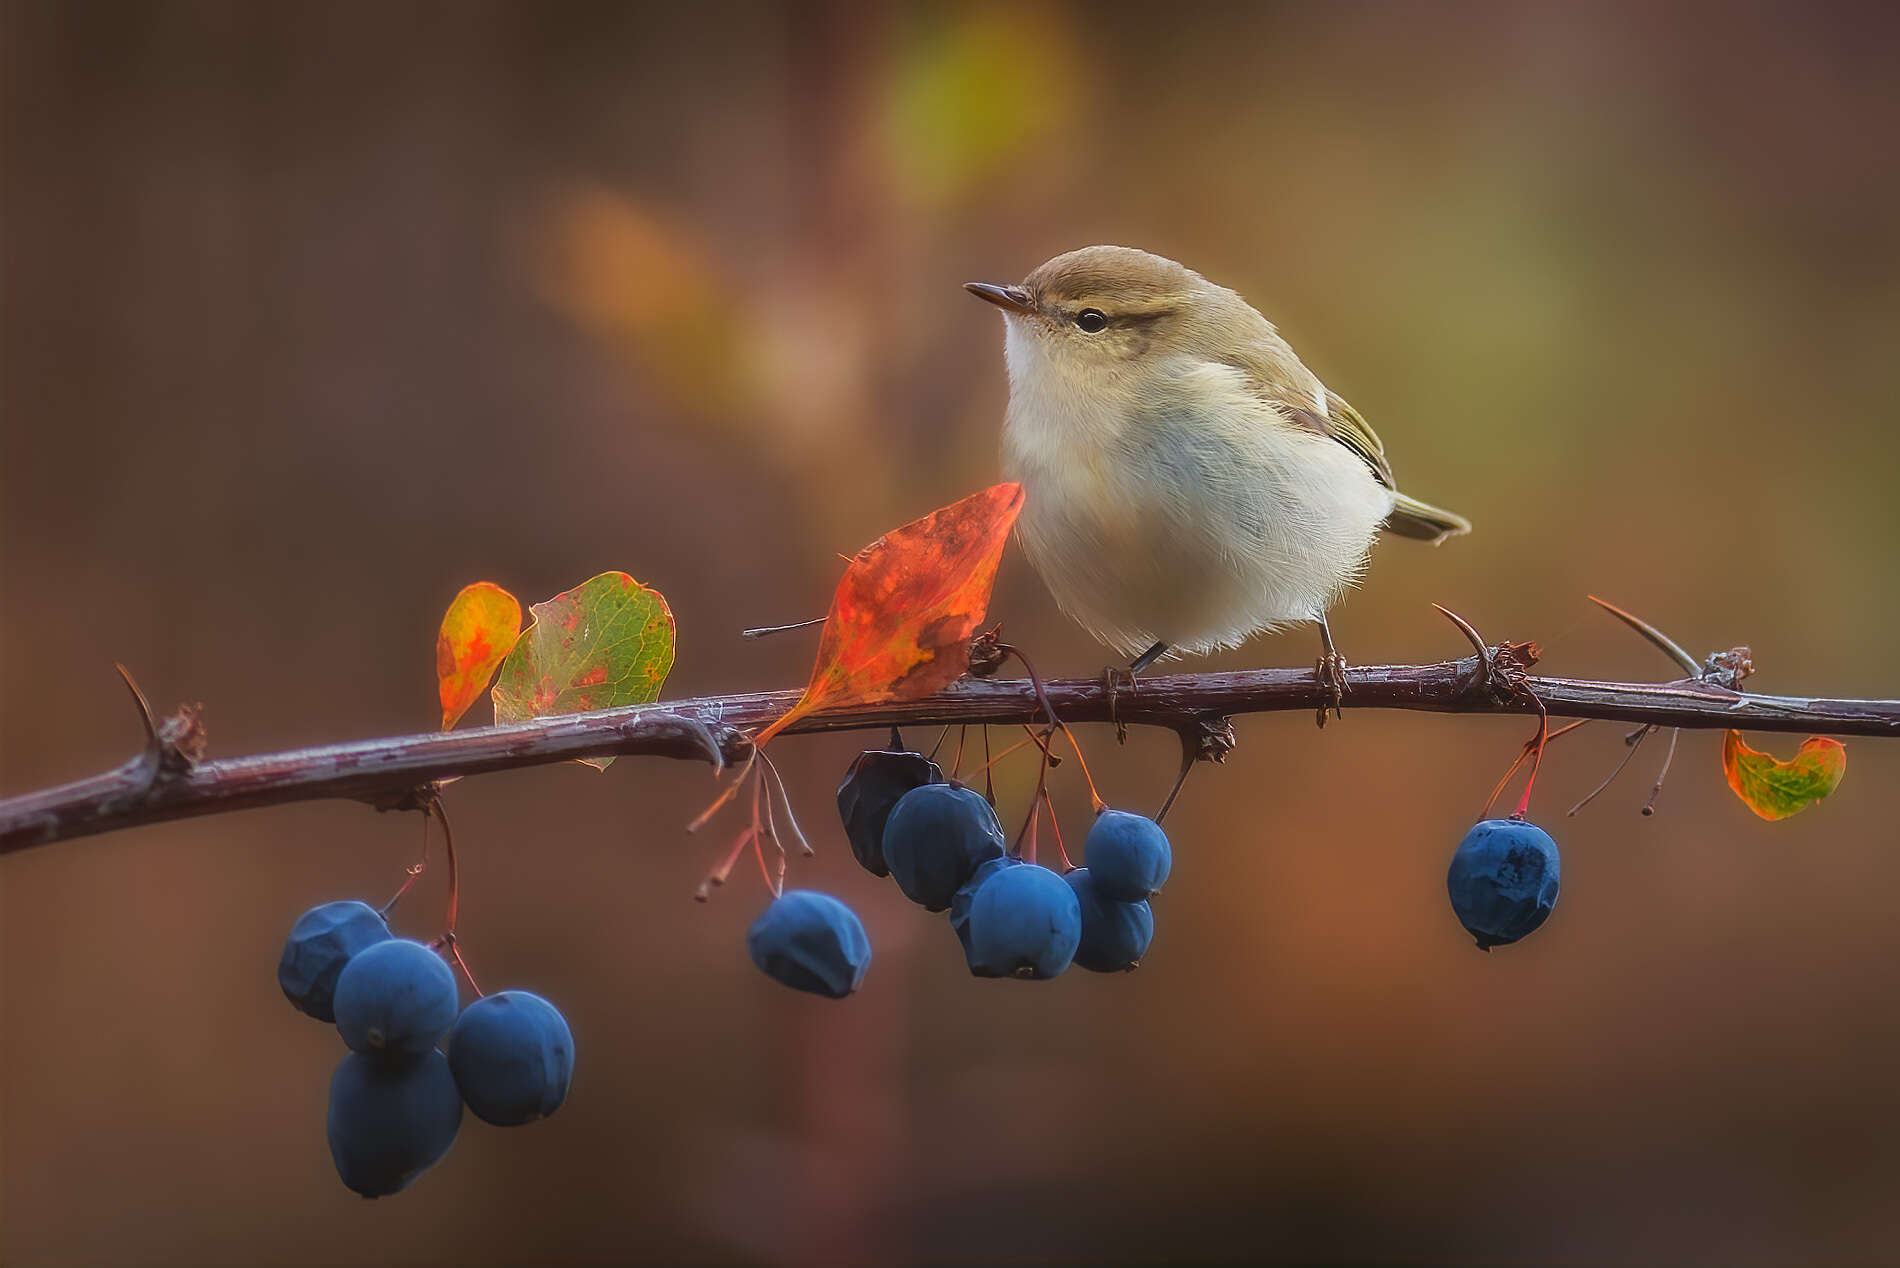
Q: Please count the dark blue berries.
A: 12